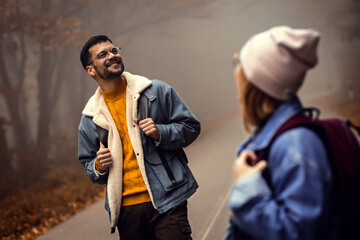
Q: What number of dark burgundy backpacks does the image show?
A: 1